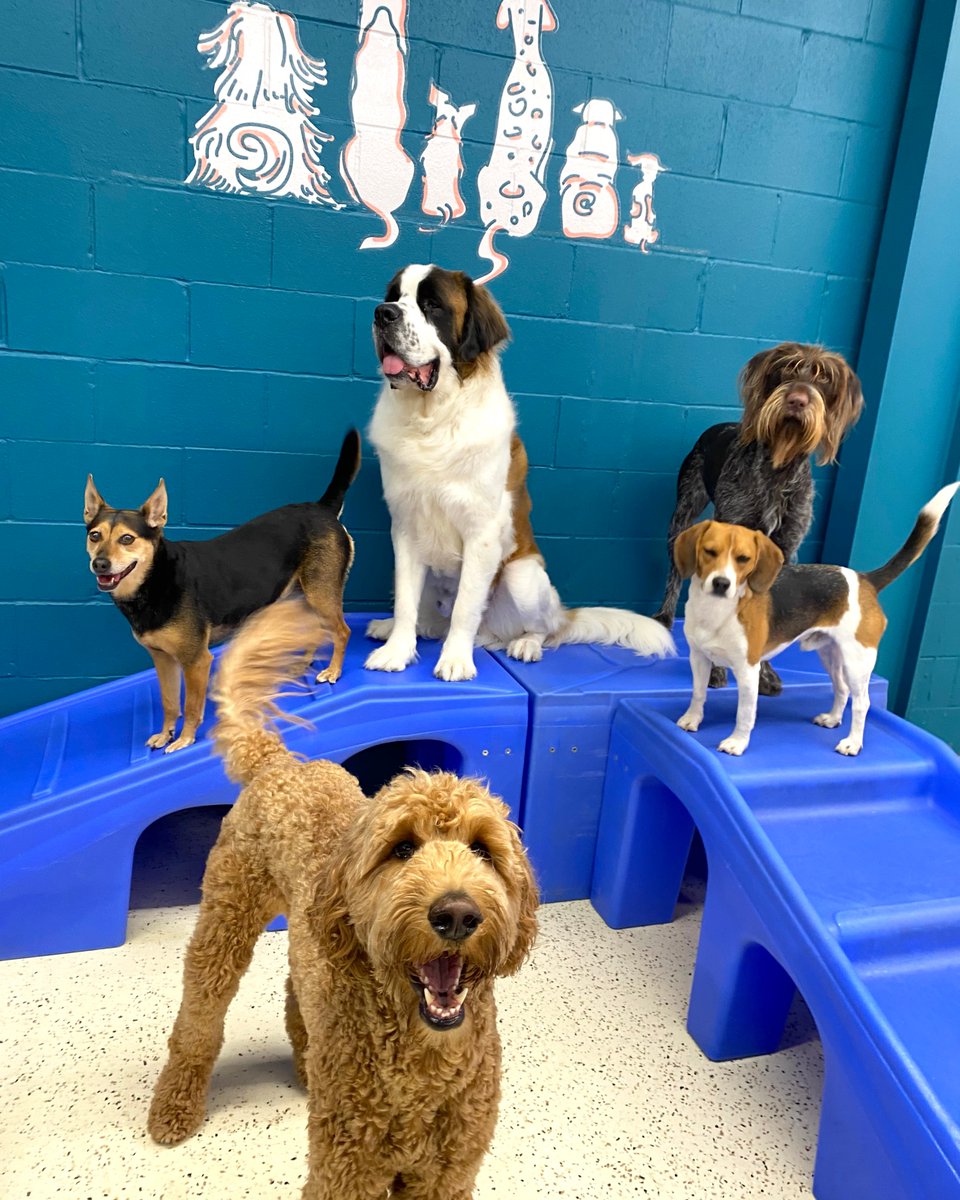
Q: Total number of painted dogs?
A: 6